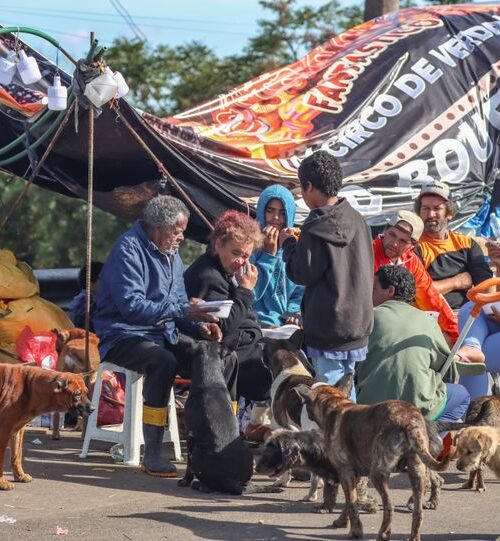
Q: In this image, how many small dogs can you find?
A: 2